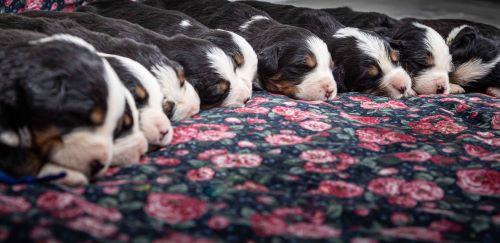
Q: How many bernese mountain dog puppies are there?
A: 10